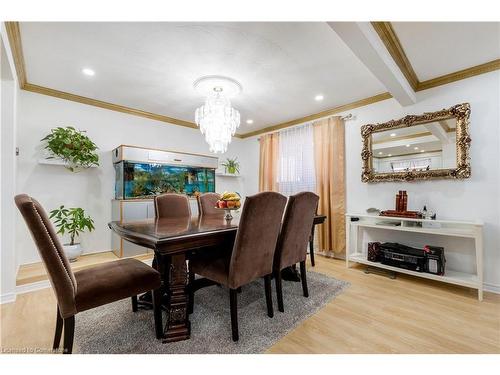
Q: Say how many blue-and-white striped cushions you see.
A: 0